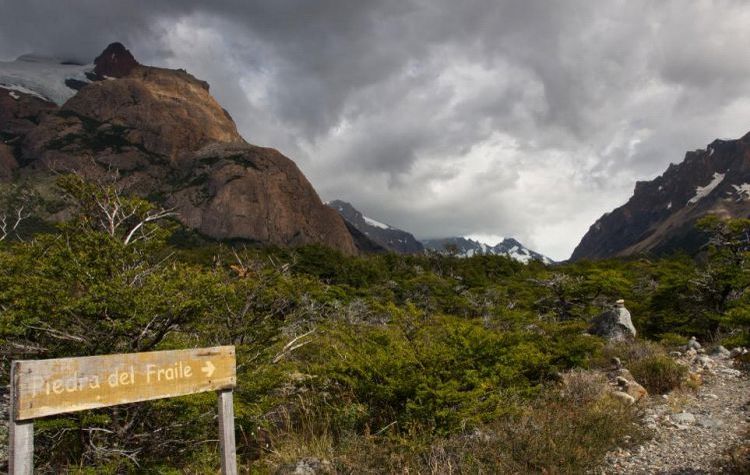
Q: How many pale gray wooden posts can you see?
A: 2